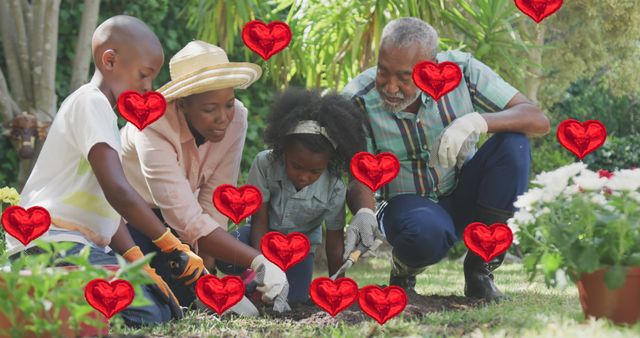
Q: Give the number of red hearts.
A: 14